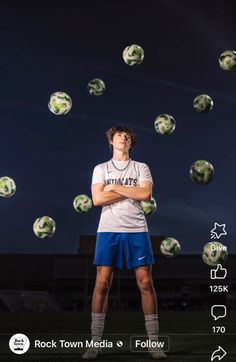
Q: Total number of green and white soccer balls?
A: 13